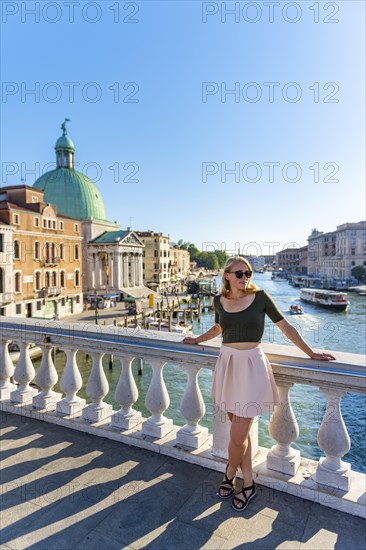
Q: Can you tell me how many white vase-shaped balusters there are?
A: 10